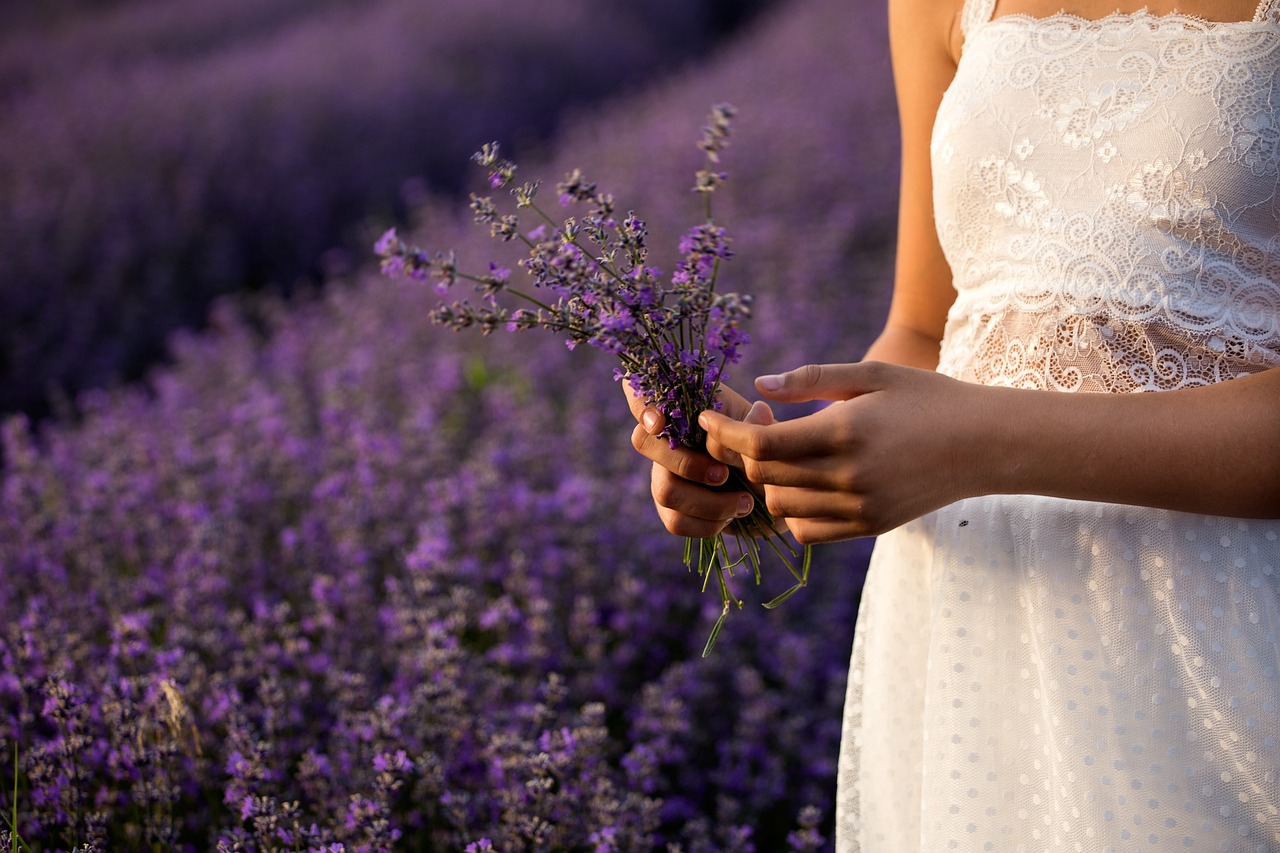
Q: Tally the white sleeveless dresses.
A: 1